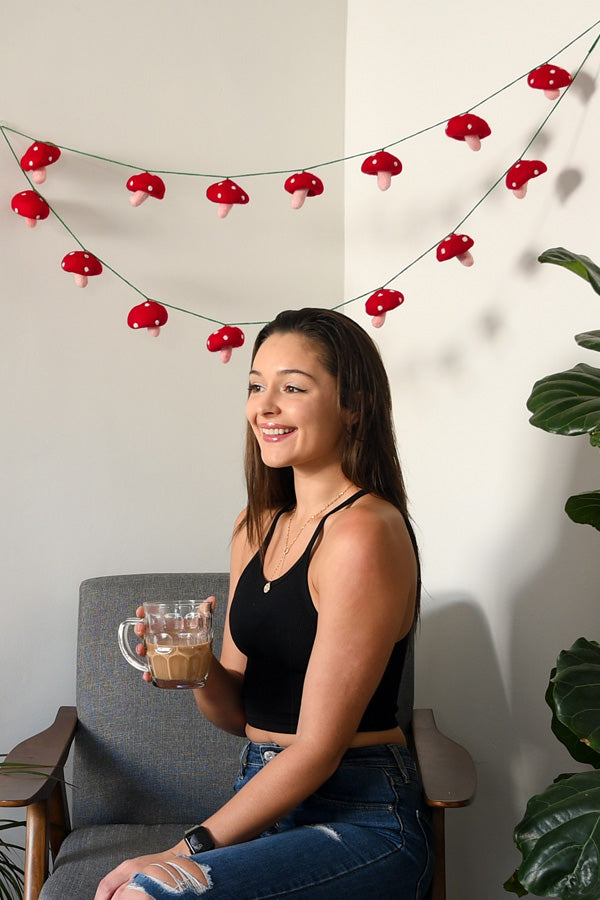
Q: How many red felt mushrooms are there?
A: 14